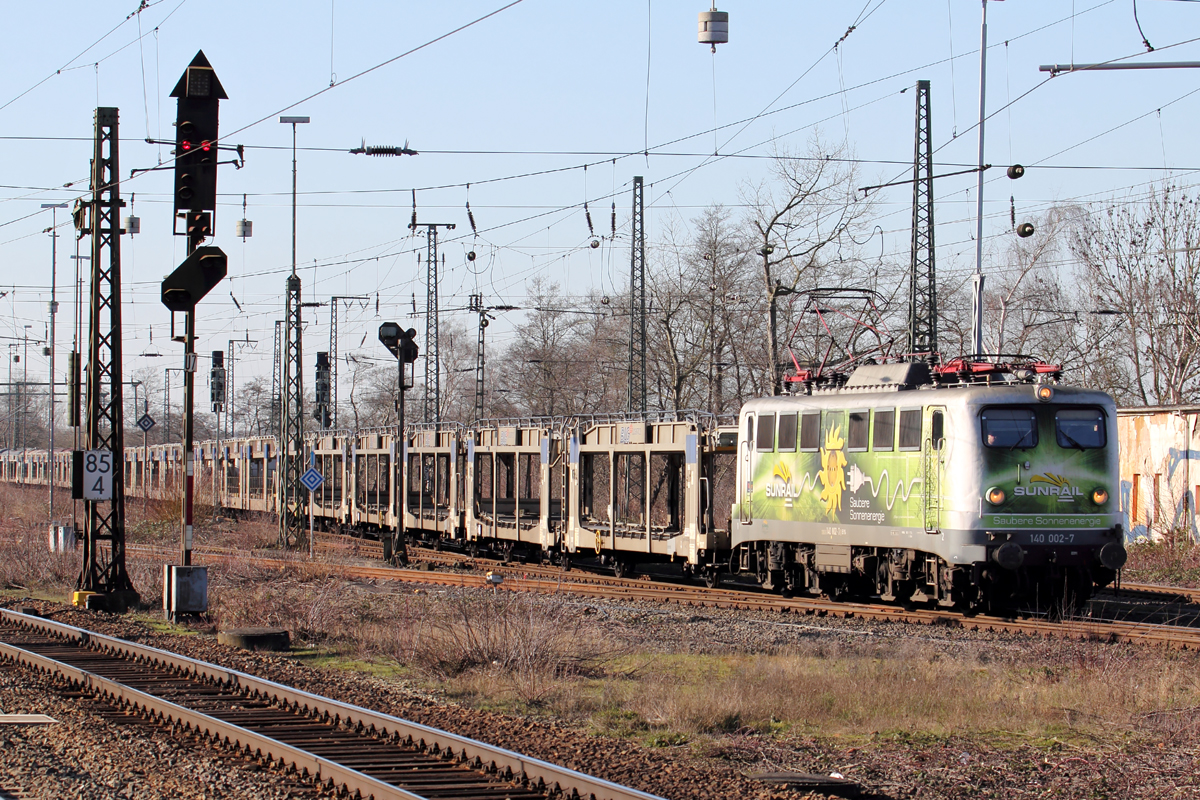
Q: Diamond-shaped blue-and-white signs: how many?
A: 2